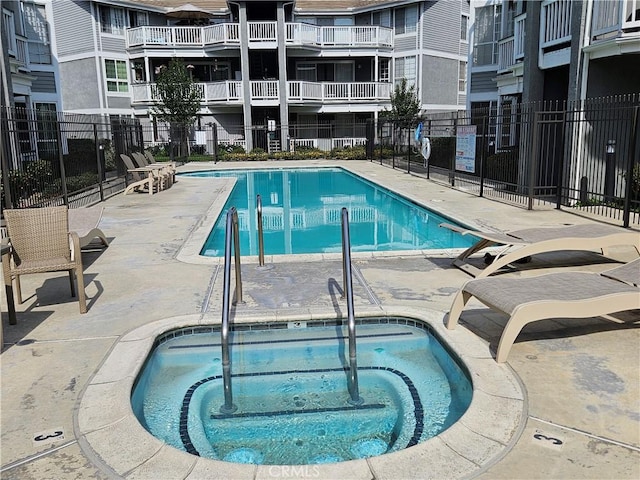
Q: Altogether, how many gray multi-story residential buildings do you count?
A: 3